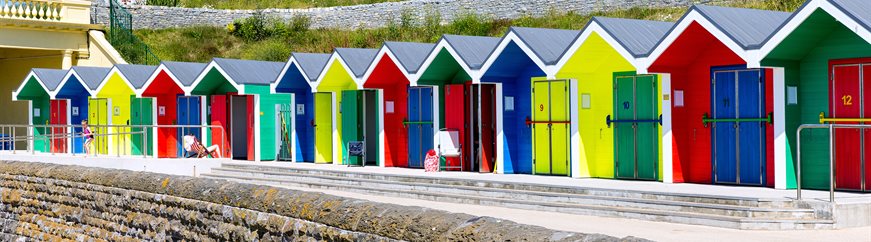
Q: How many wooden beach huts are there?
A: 13